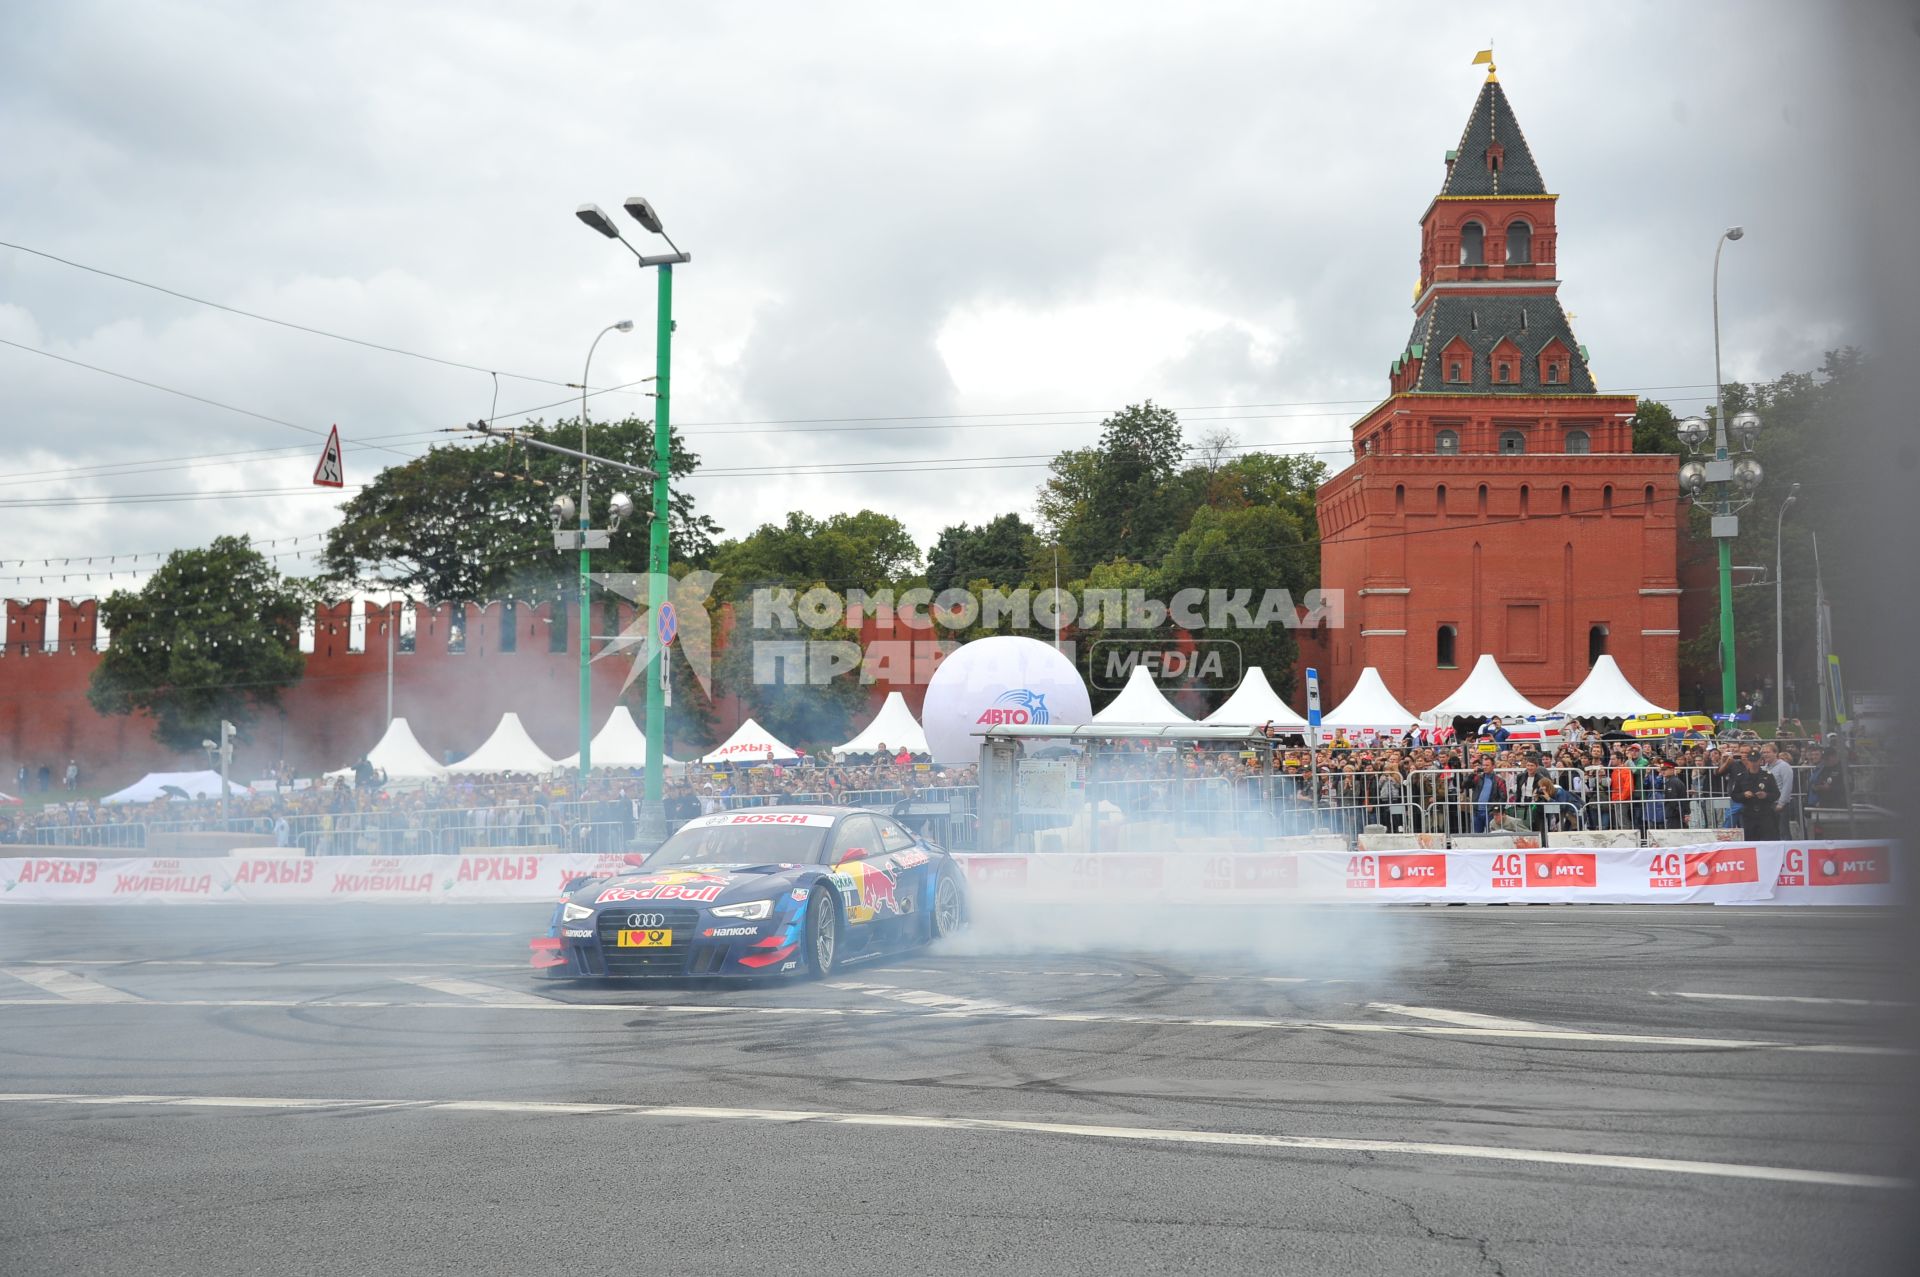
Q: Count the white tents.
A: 11